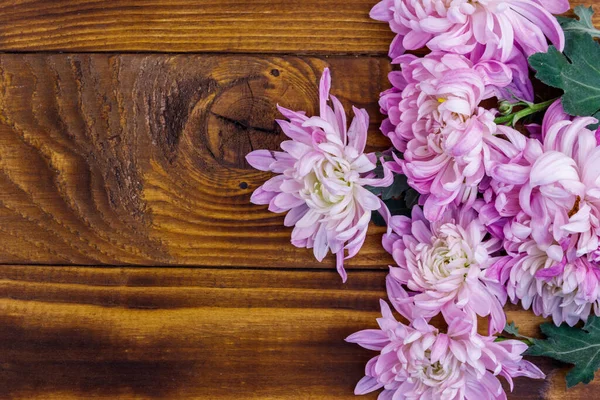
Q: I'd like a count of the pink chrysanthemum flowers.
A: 7